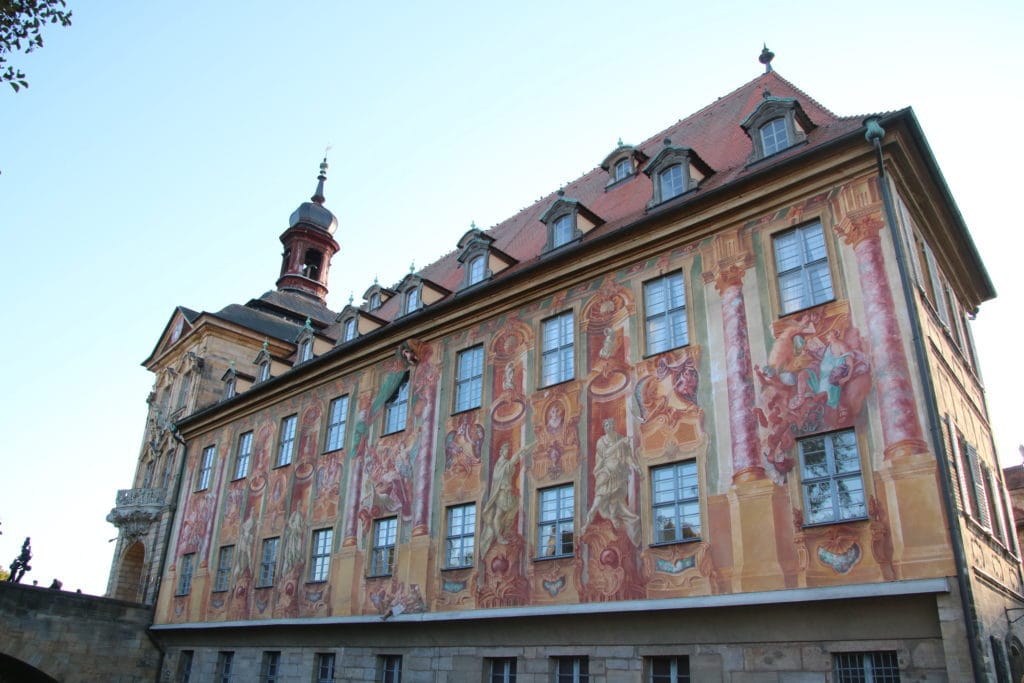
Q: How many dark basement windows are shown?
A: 9